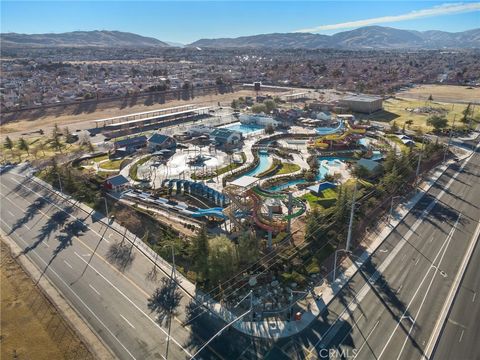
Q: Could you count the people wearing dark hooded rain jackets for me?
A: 0